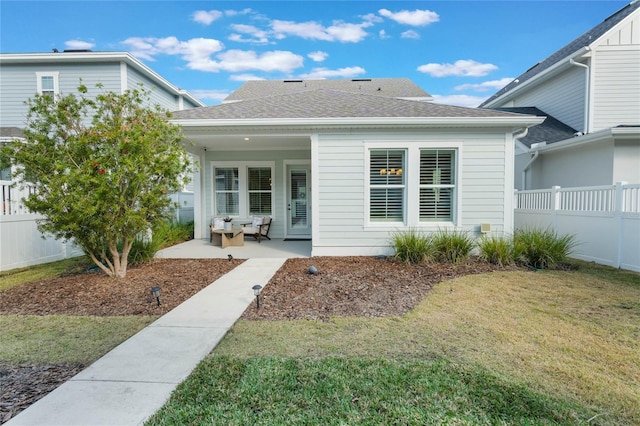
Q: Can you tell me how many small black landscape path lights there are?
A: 2